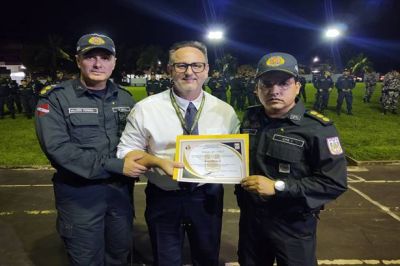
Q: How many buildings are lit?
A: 1